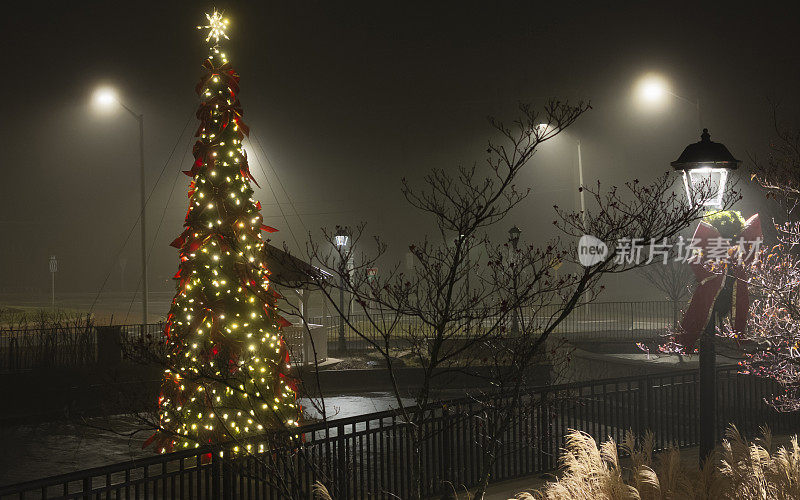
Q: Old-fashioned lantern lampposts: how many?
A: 3